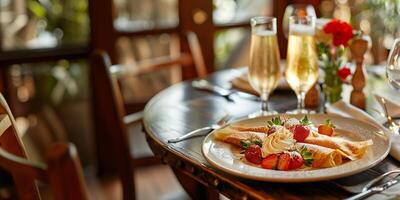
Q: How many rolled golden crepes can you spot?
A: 2